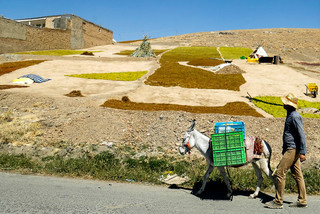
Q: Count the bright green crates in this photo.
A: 2